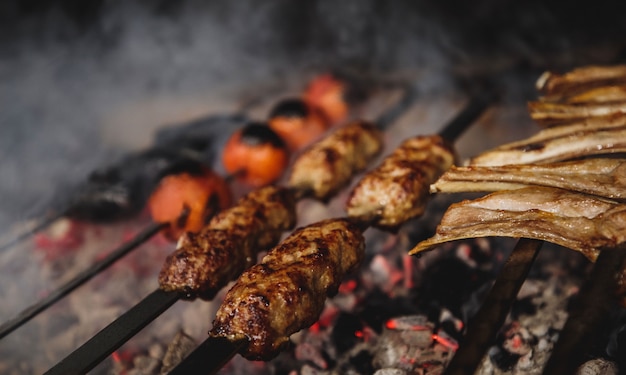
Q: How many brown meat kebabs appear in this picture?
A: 4